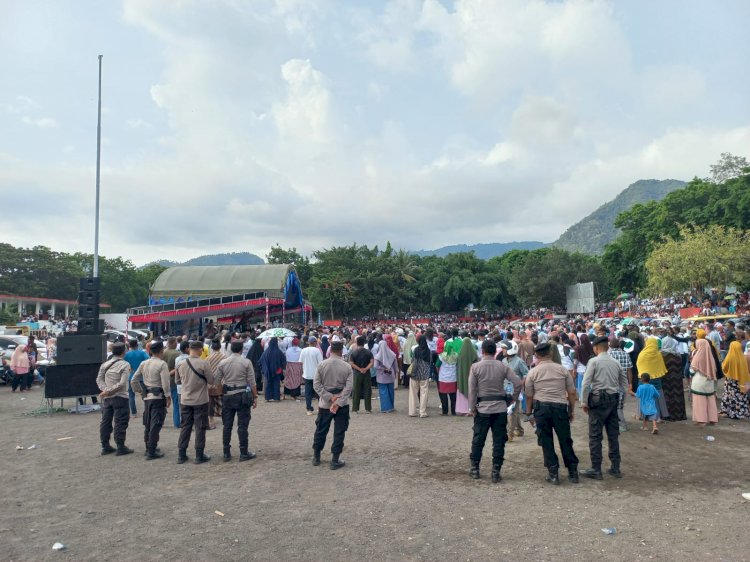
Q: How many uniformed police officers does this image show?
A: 8